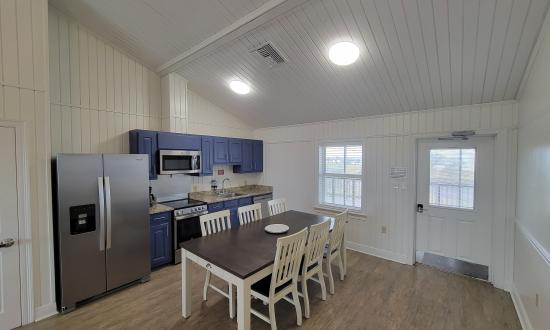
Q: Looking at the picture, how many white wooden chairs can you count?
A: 6